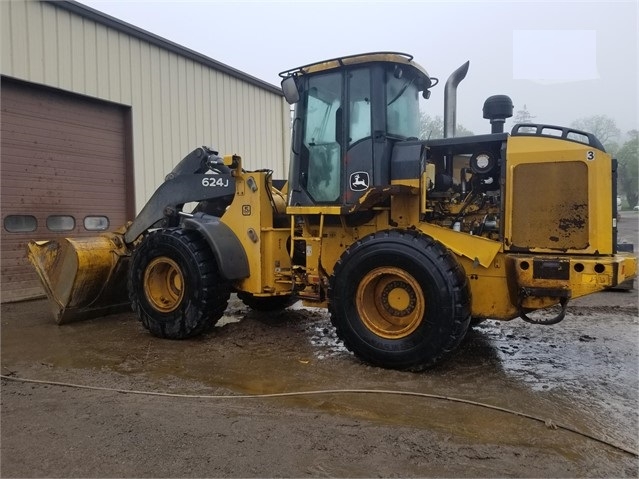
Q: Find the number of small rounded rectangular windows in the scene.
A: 3